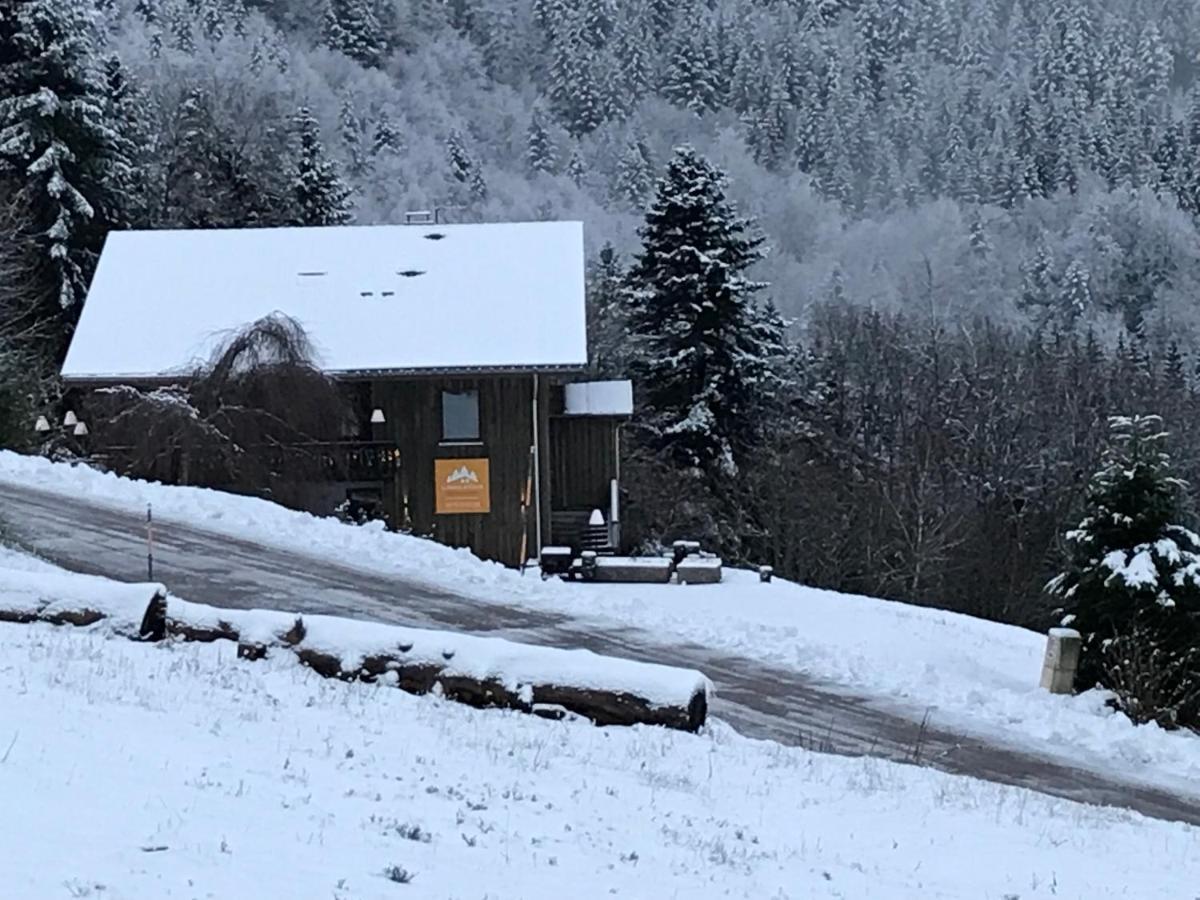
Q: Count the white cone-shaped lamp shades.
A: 5